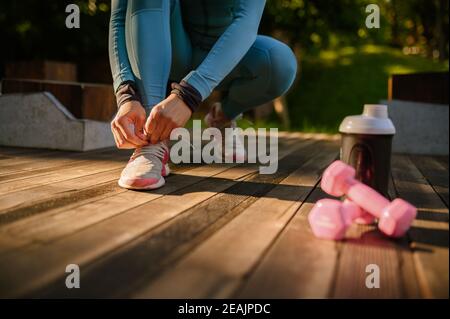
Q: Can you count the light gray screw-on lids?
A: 1